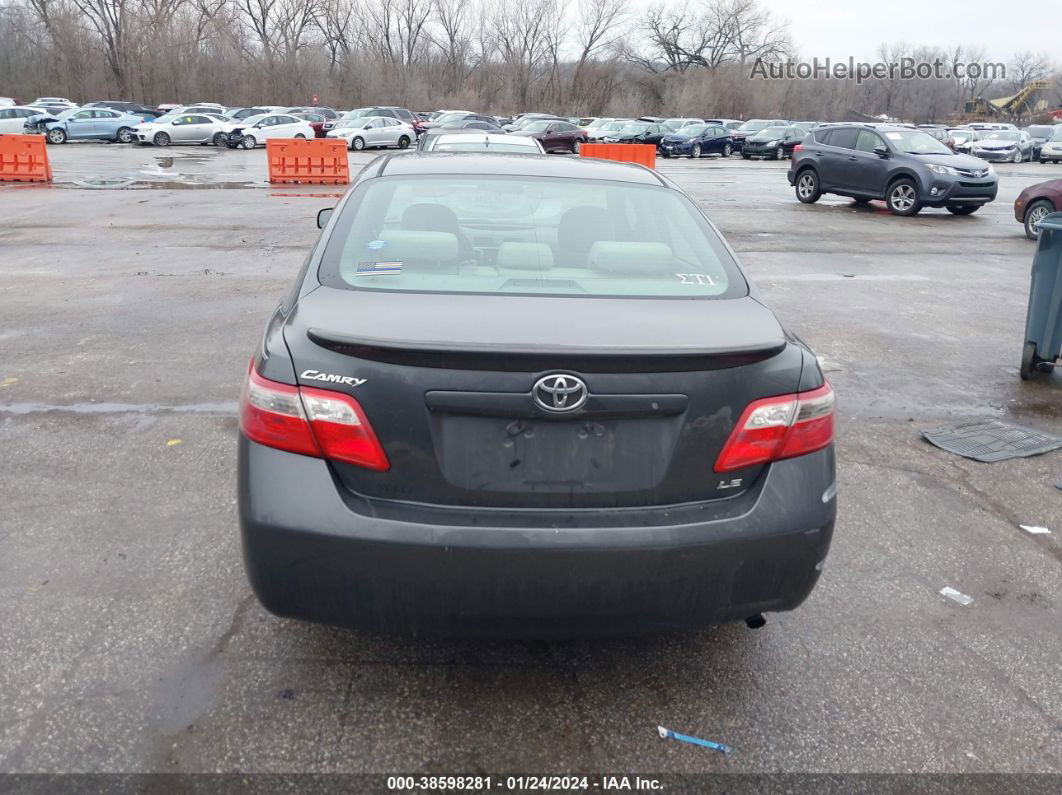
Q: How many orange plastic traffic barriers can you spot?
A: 3